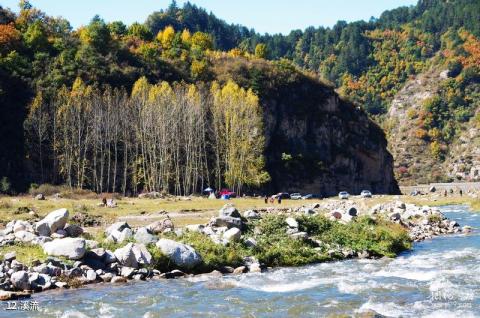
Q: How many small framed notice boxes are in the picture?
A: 0